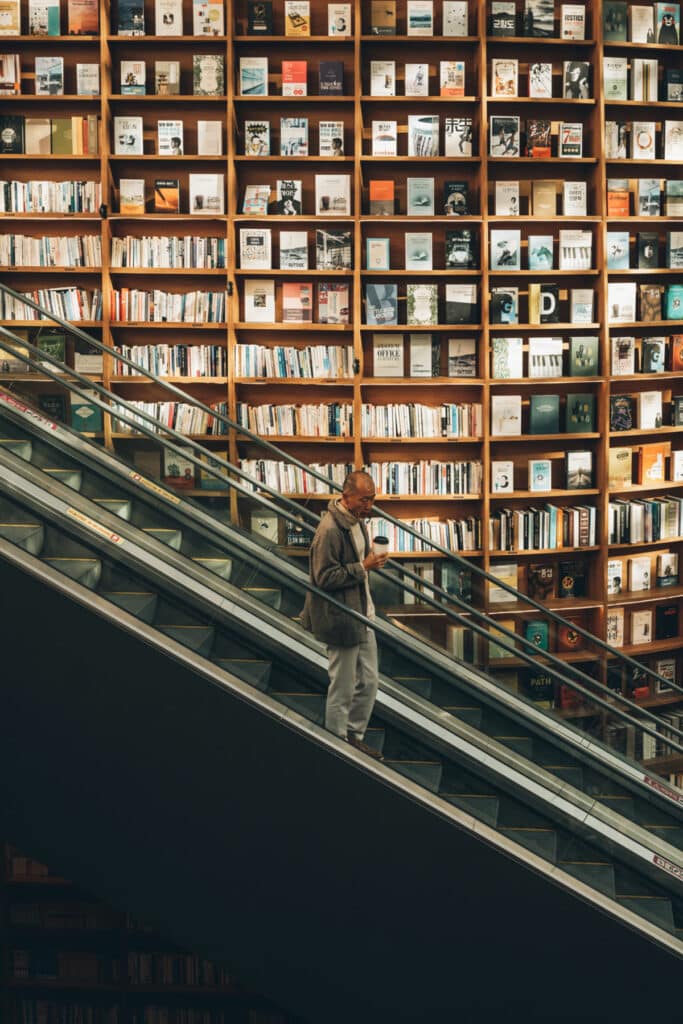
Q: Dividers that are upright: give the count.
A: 5